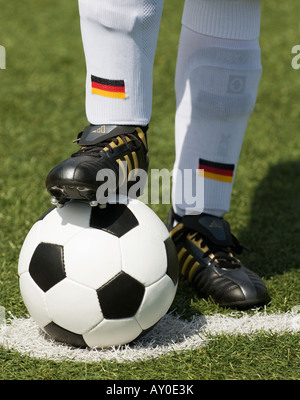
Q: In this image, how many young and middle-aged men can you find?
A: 1